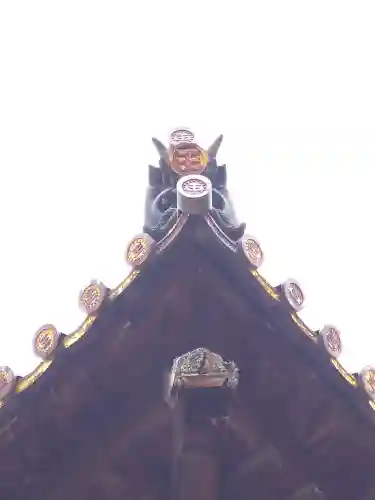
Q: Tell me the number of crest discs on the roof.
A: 11